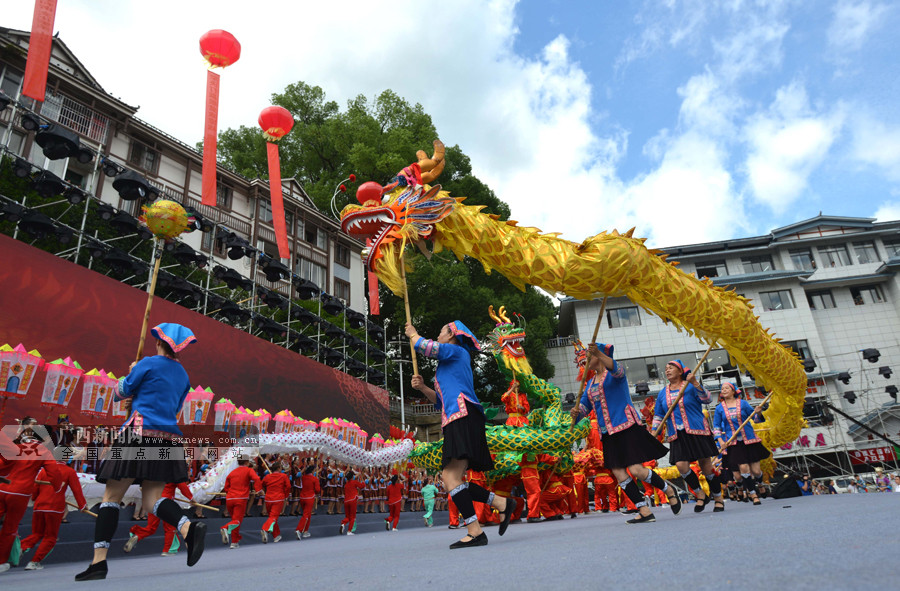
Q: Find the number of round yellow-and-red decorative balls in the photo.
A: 1